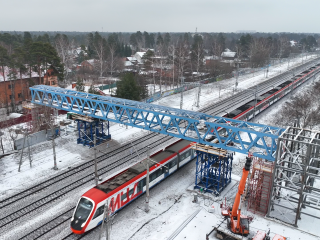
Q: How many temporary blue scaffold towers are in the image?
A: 2